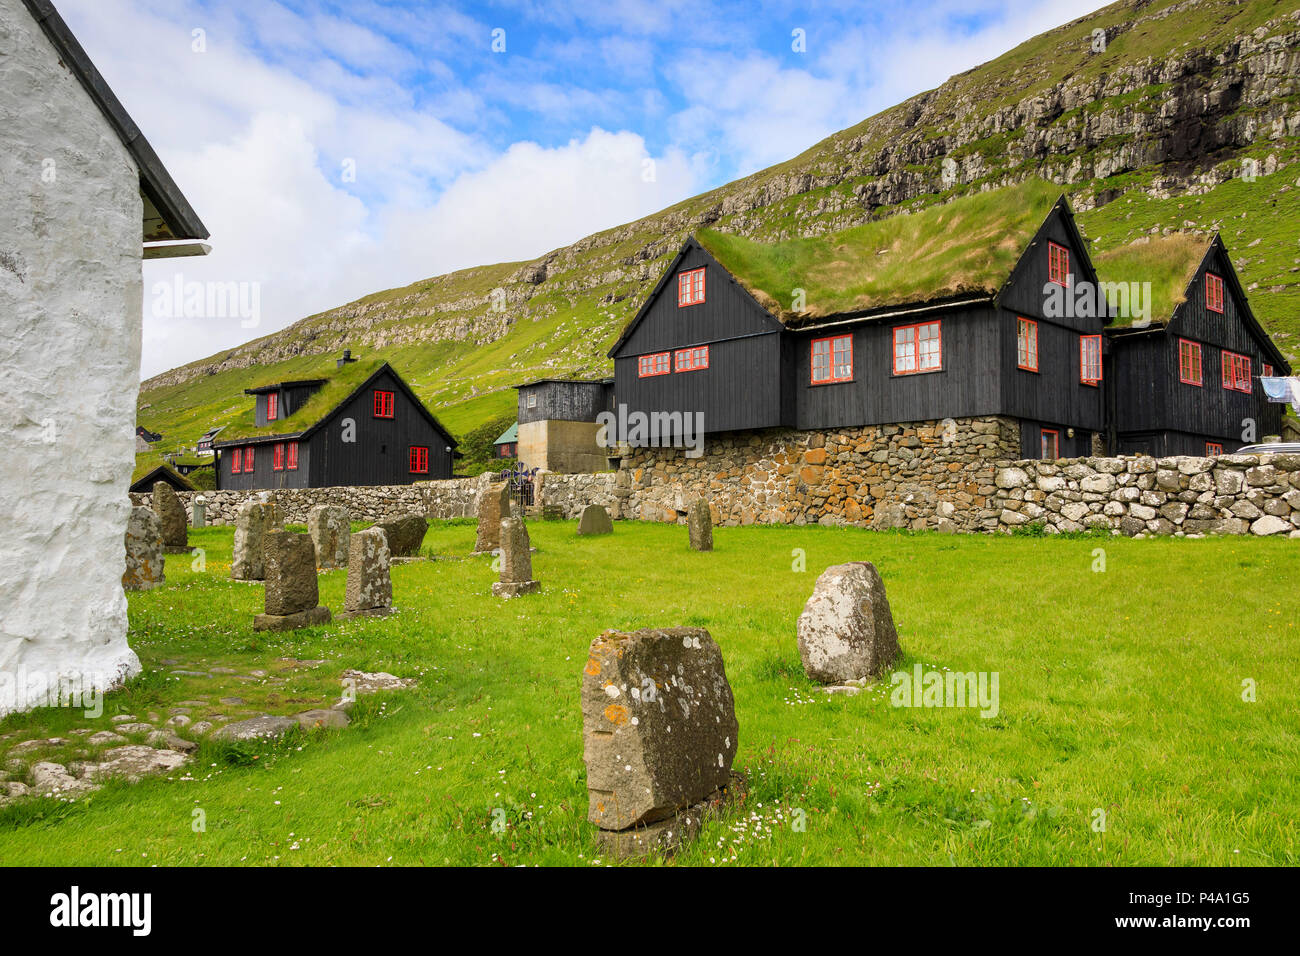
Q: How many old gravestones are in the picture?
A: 13